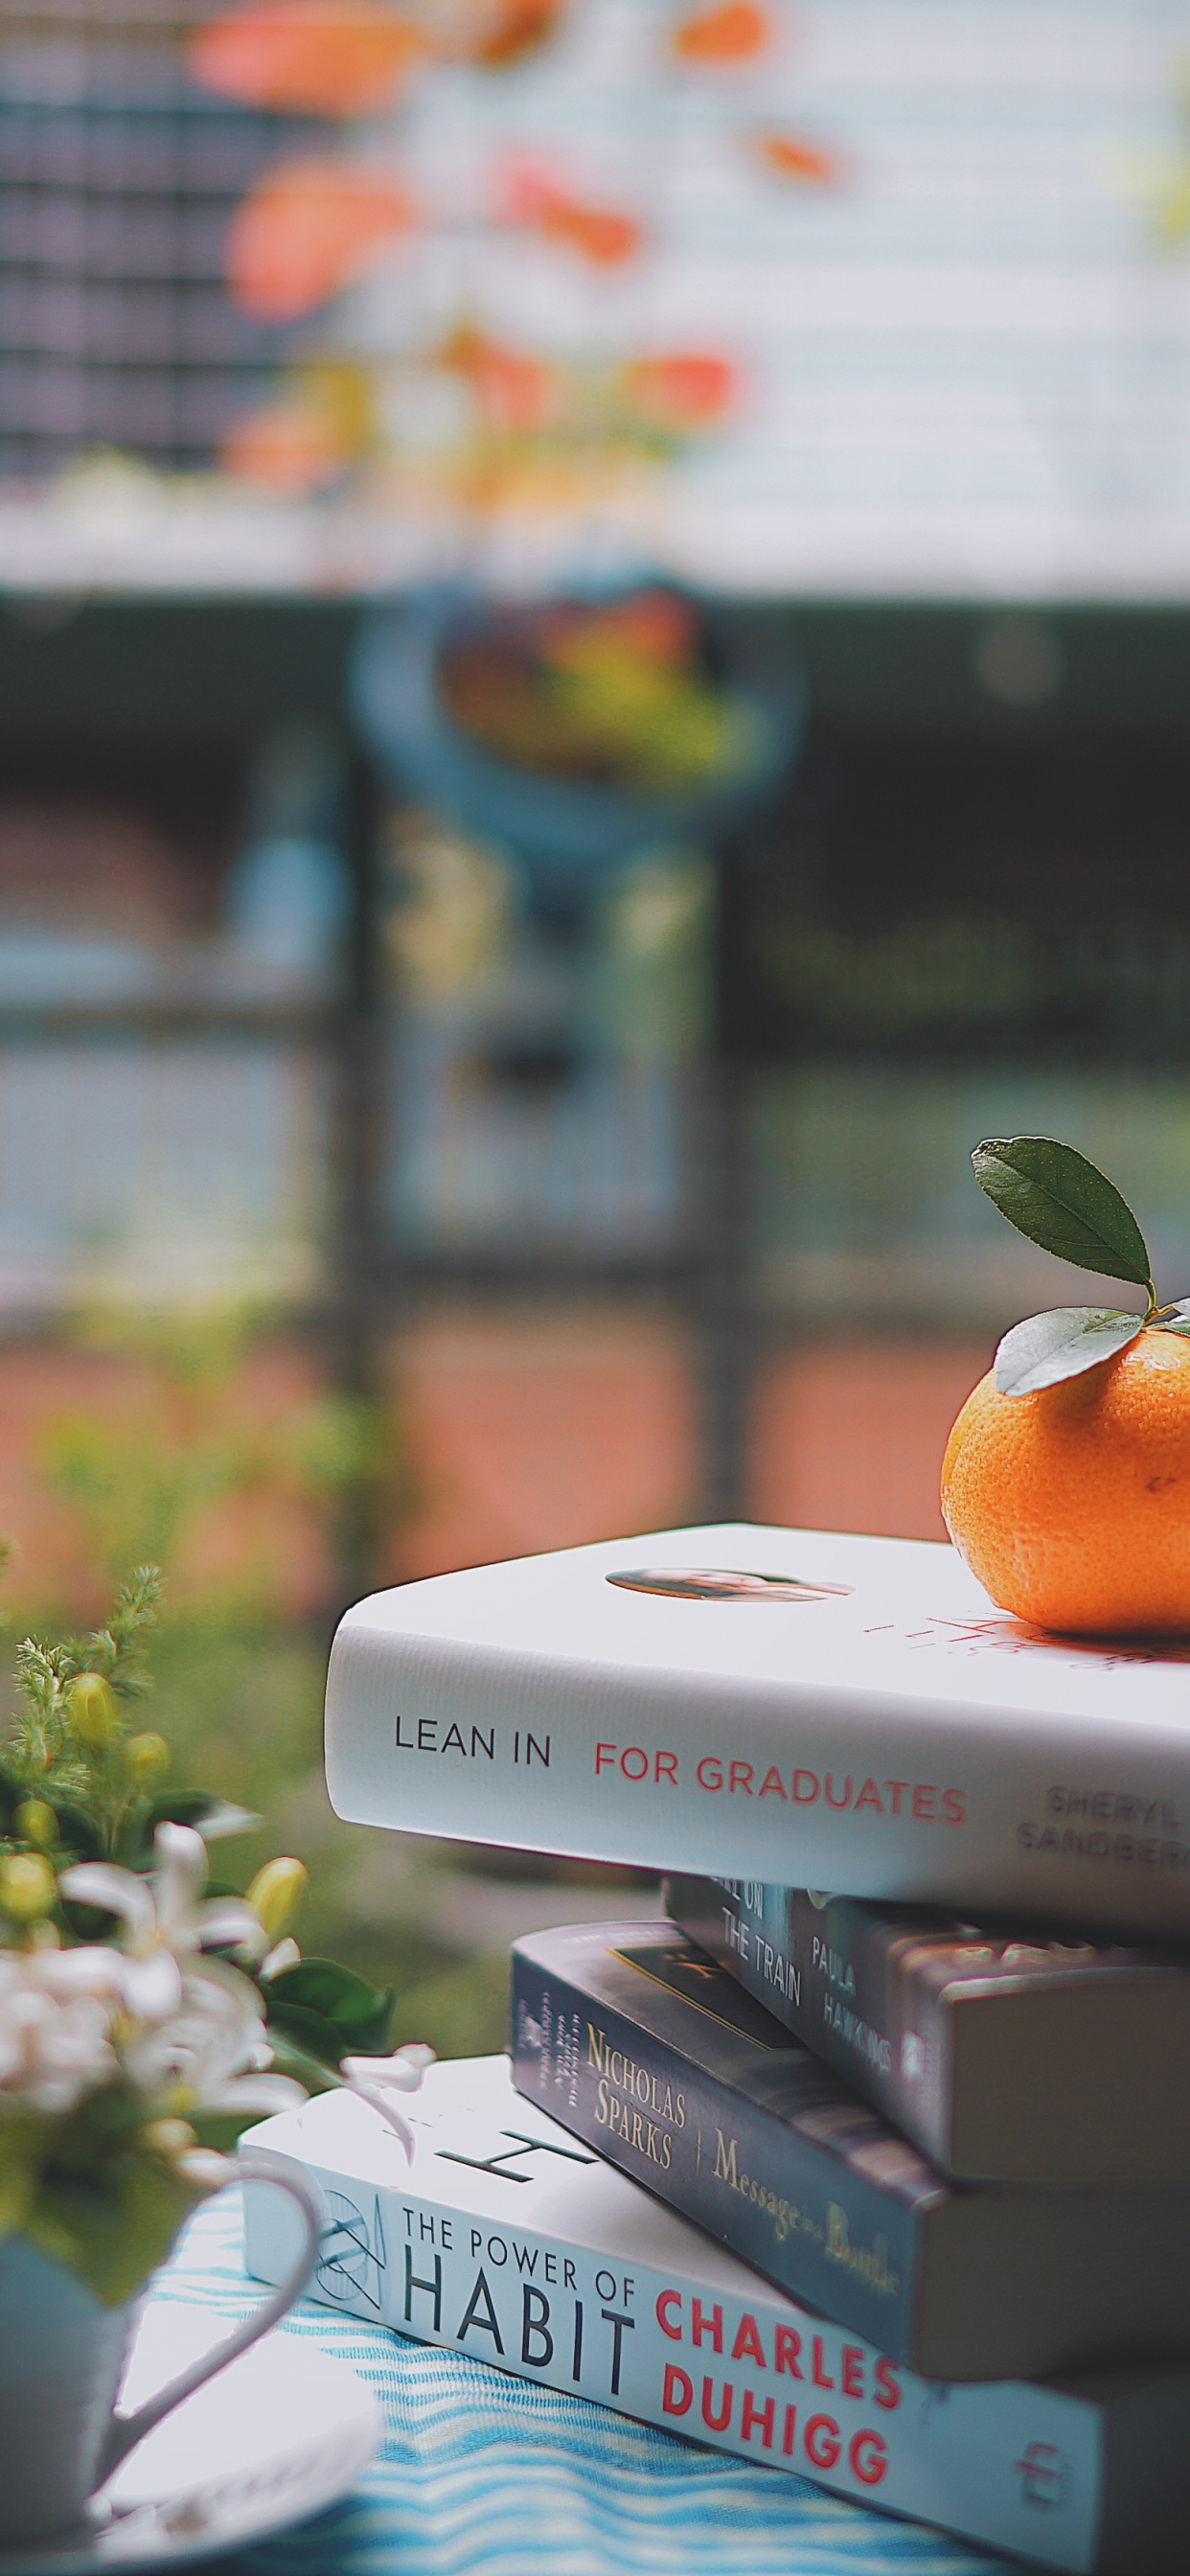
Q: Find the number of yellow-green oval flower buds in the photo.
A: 5